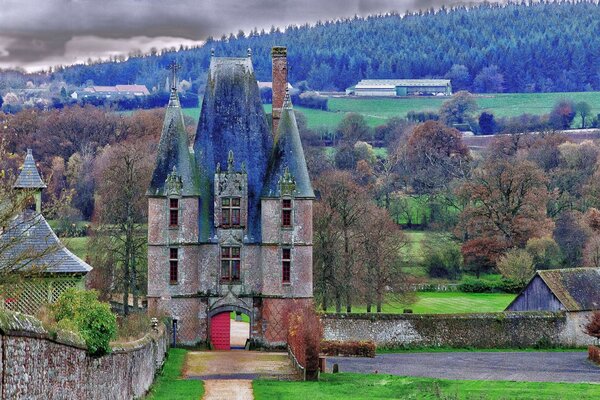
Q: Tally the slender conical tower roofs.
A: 2